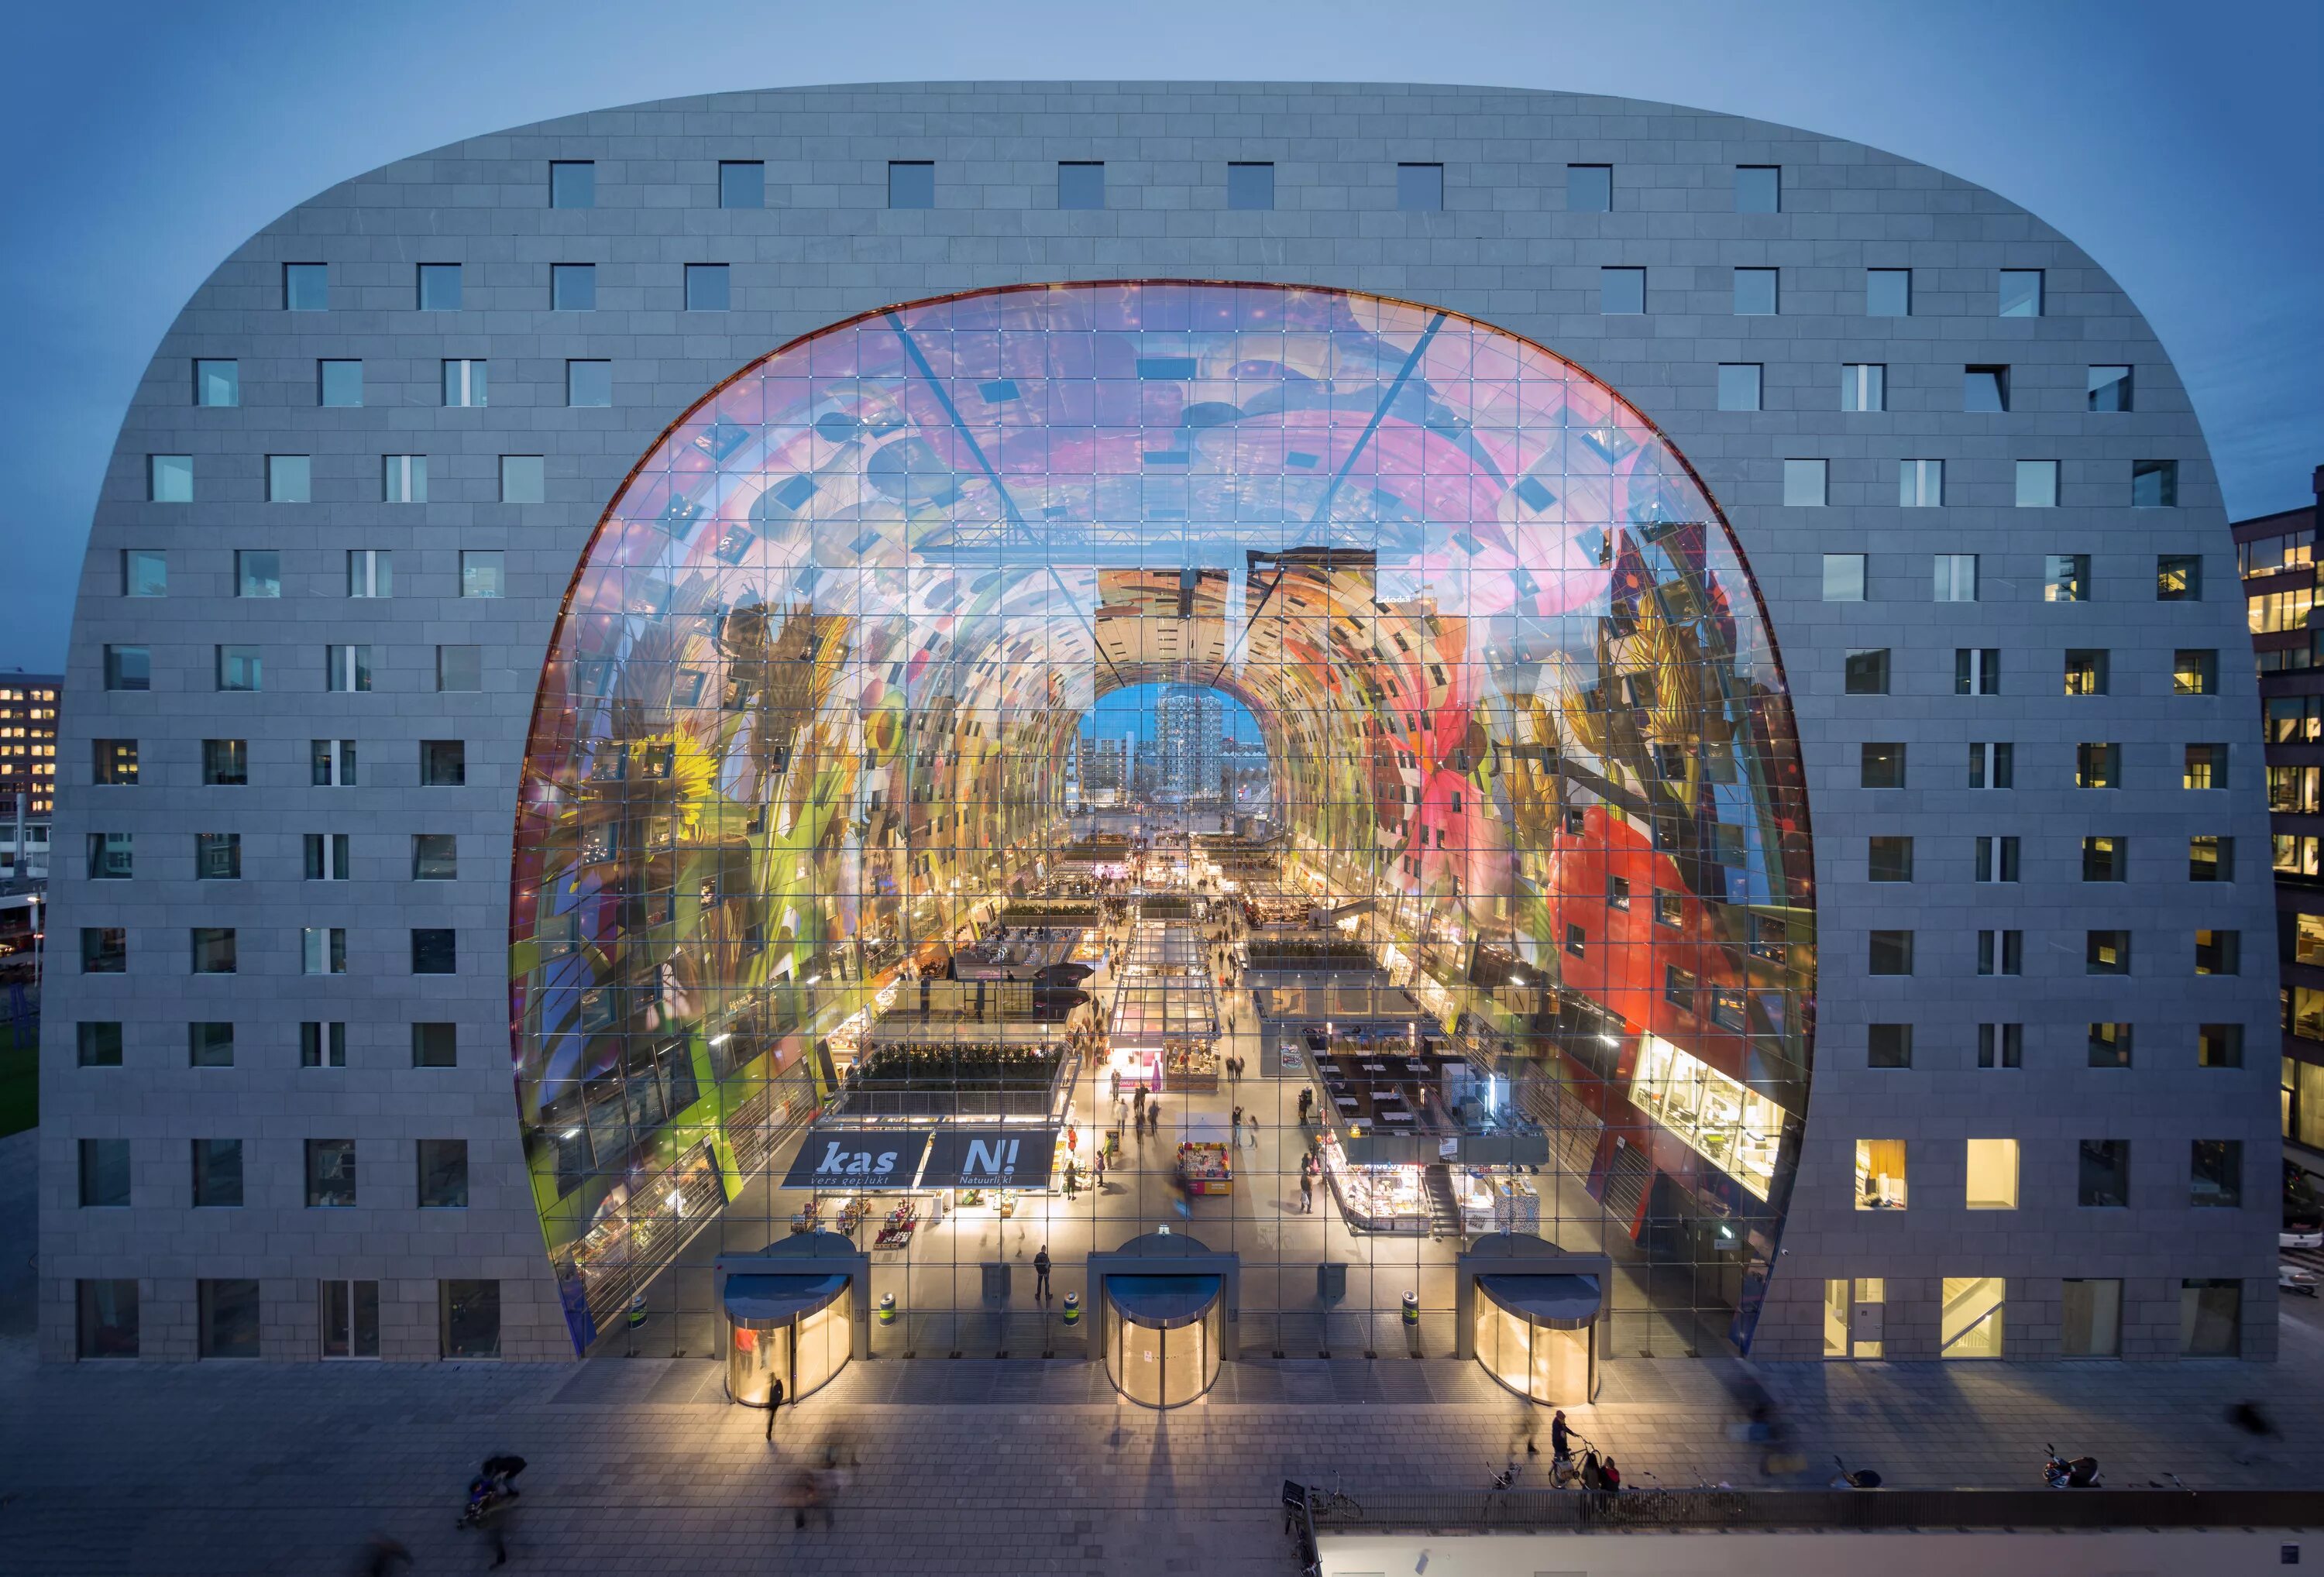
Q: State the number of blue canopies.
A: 3